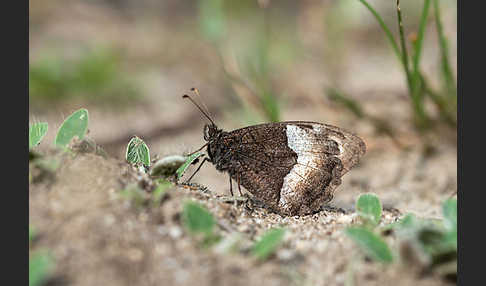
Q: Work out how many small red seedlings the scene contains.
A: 0